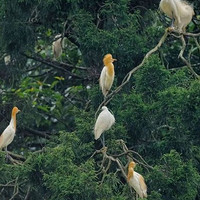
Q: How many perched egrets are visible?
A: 6